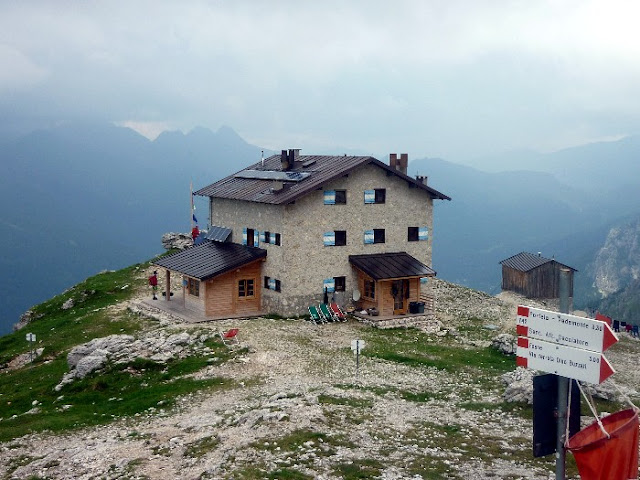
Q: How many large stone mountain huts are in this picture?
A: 1